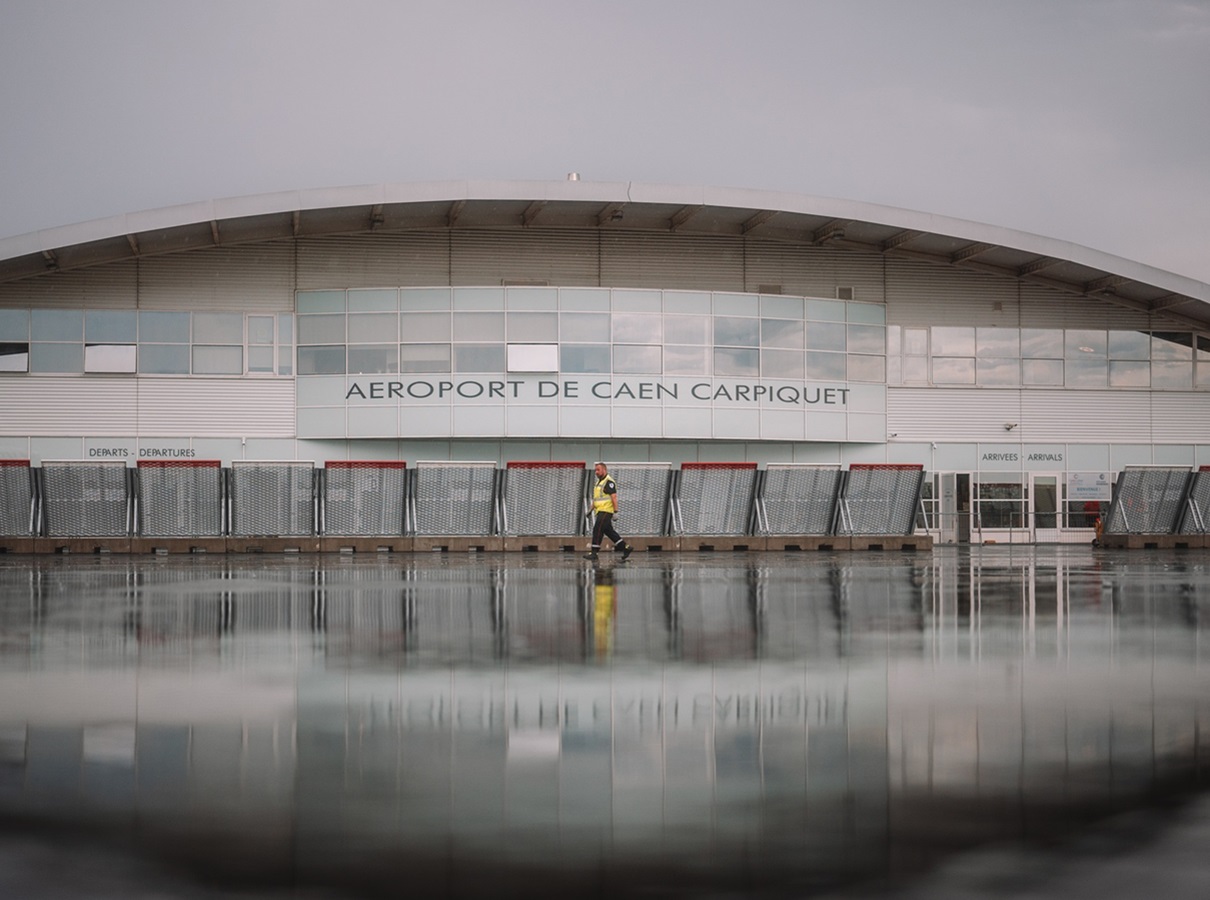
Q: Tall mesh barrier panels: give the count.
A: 13